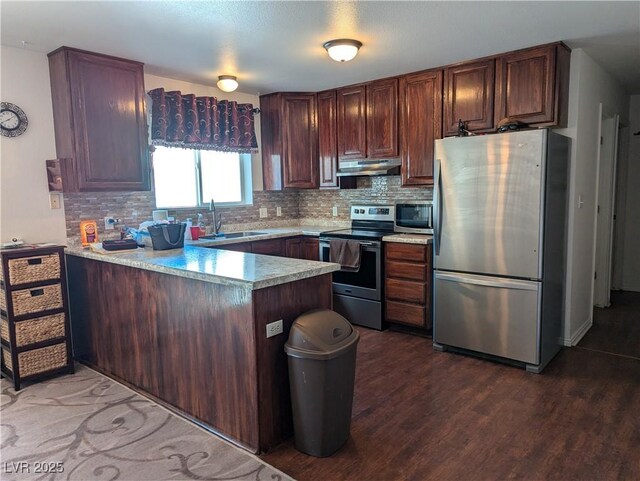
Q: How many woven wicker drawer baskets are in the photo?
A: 4